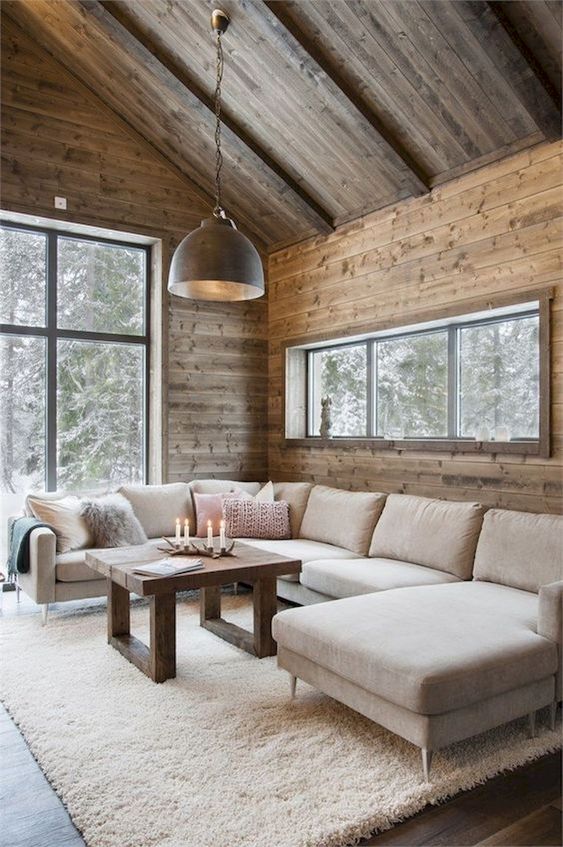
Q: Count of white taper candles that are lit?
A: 4